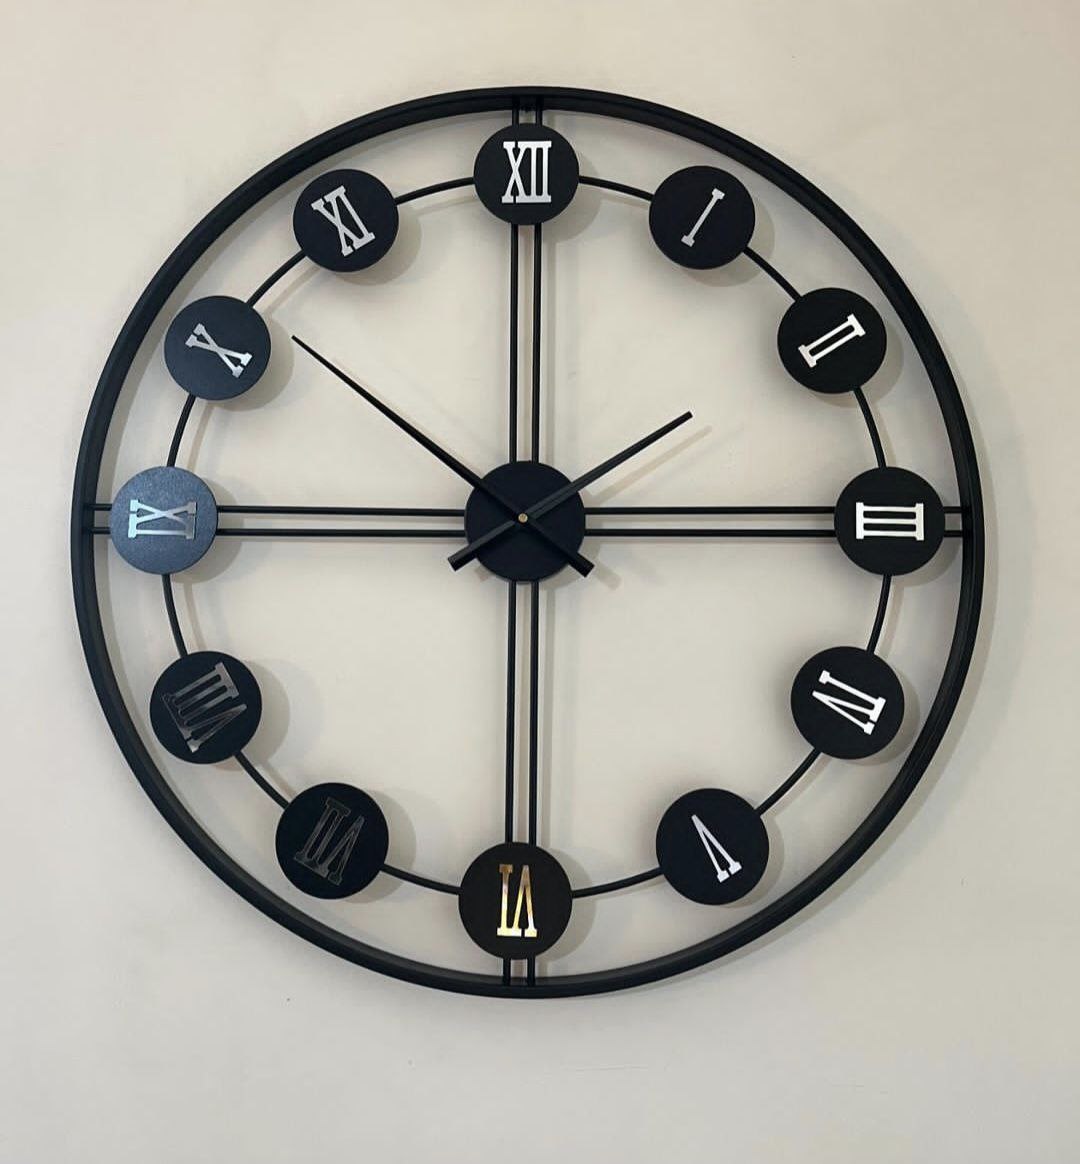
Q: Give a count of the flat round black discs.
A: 13